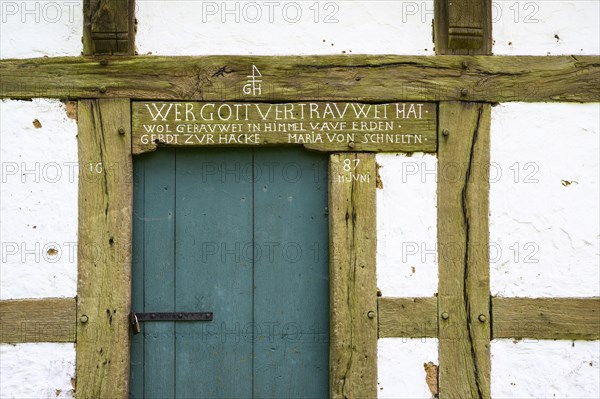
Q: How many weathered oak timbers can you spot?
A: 10